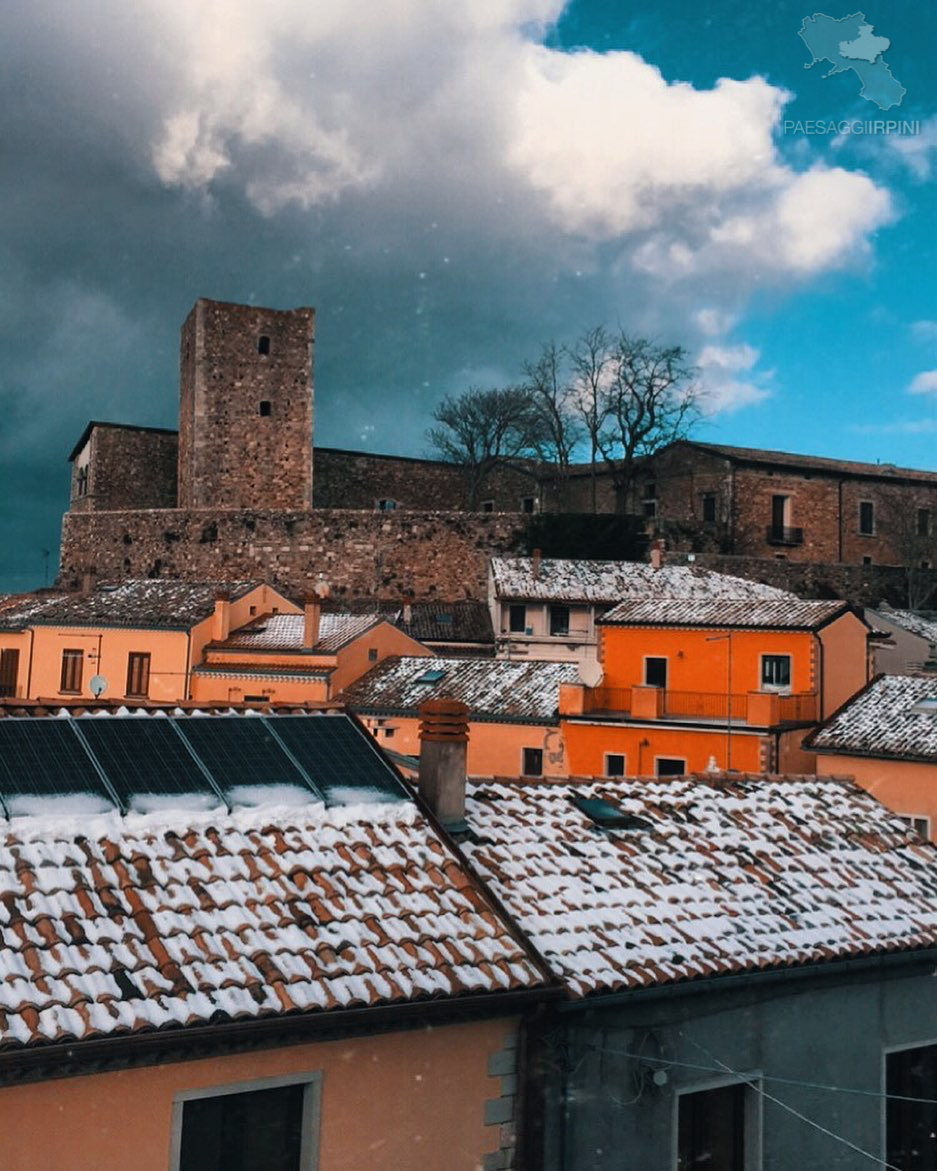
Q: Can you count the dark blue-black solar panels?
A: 4